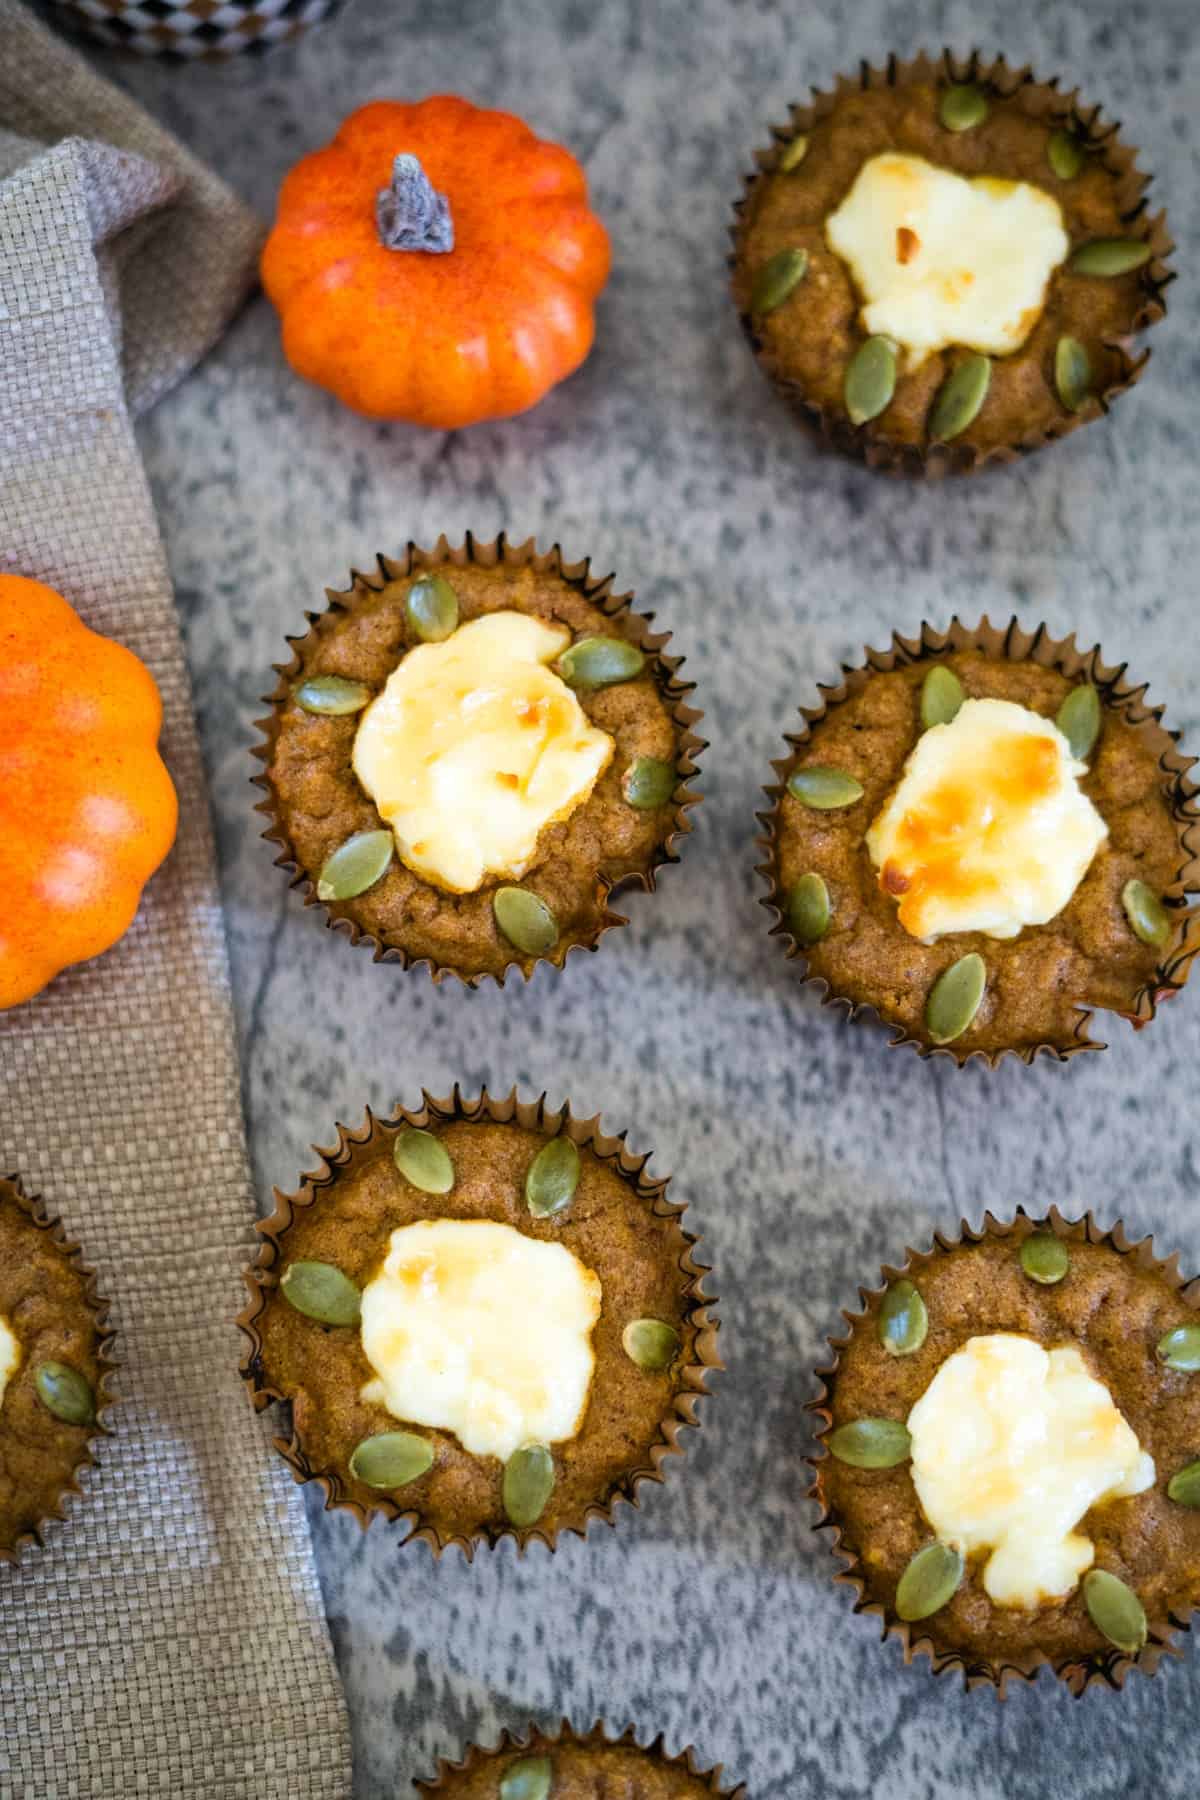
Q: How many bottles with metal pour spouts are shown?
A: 0